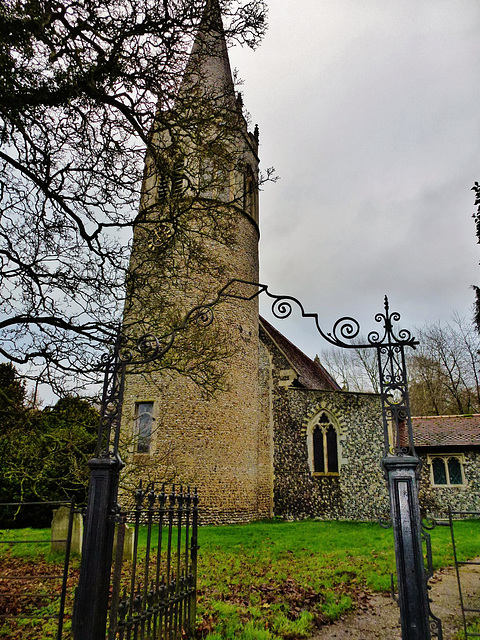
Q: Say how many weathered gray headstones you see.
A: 2